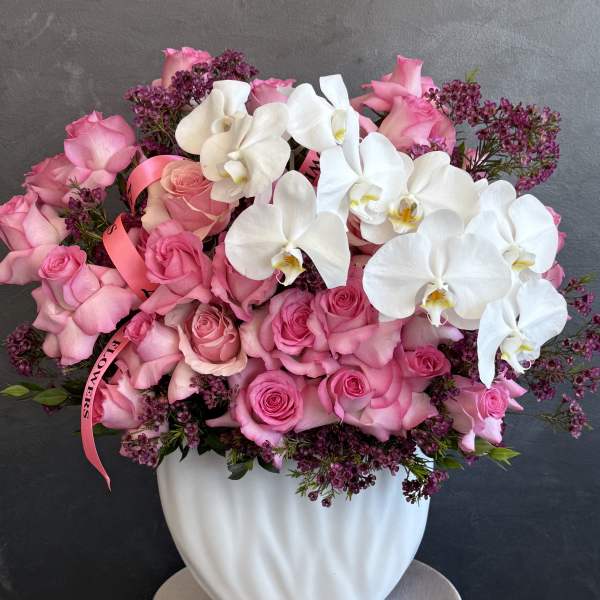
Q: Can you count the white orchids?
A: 9